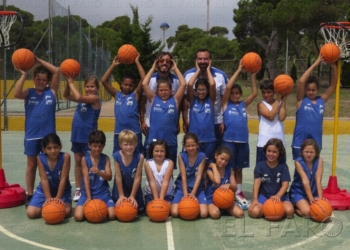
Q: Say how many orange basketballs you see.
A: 14